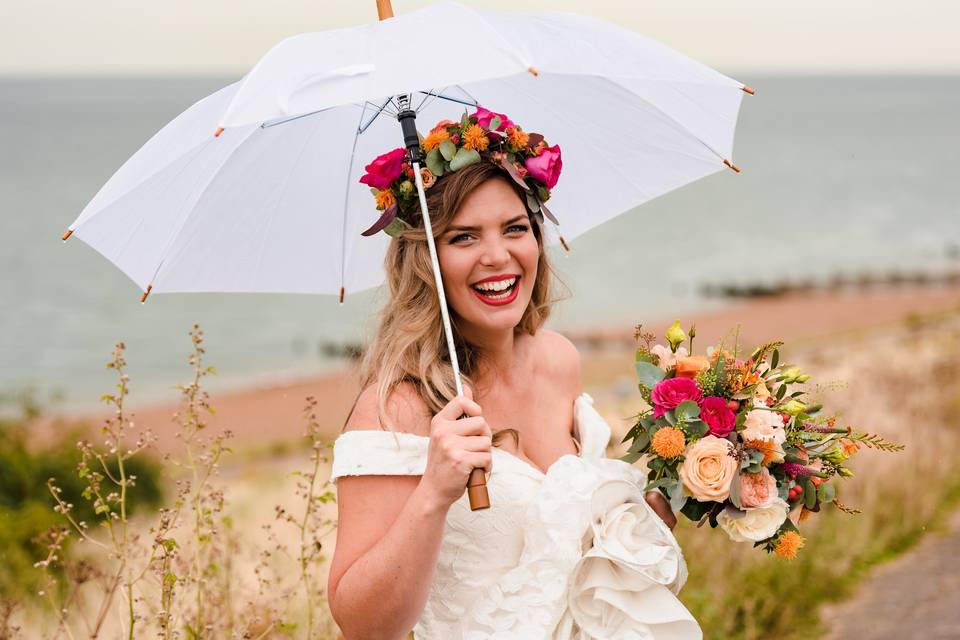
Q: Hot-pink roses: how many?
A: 5